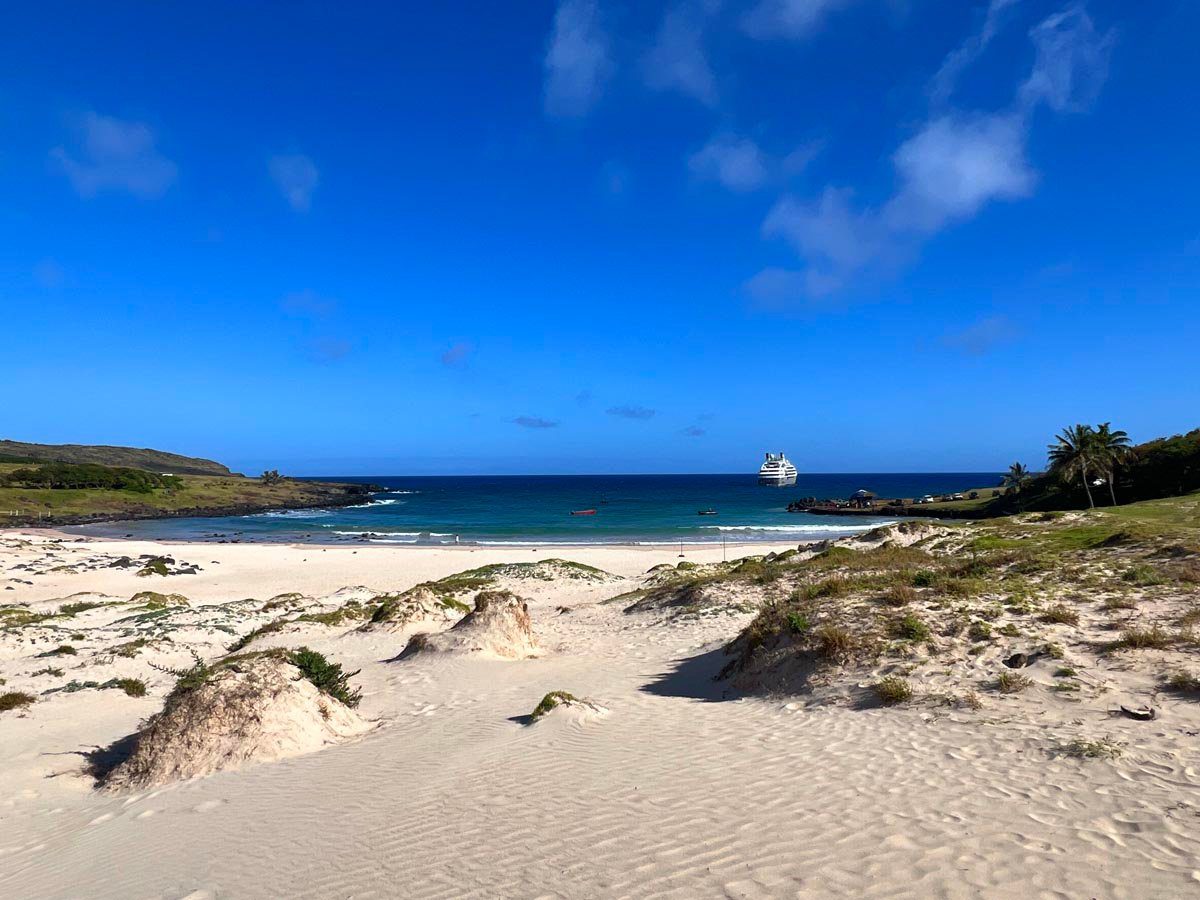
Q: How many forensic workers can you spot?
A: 0